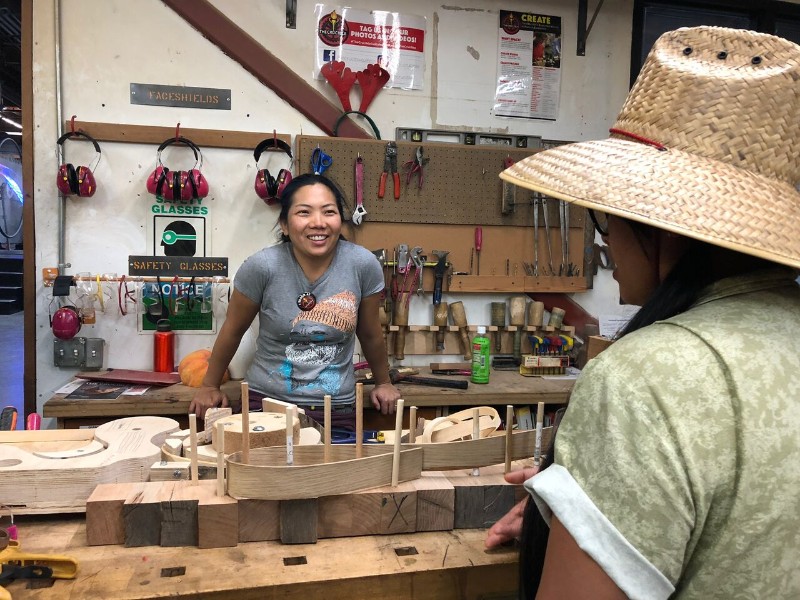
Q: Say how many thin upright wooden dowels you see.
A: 11